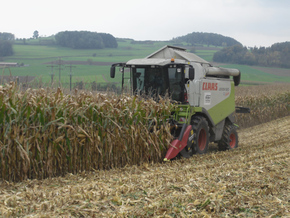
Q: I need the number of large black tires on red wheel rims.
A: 2